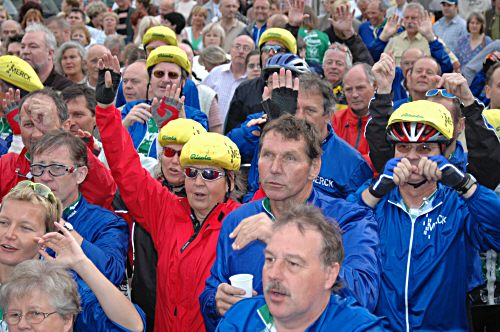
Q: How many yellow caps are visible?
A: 8